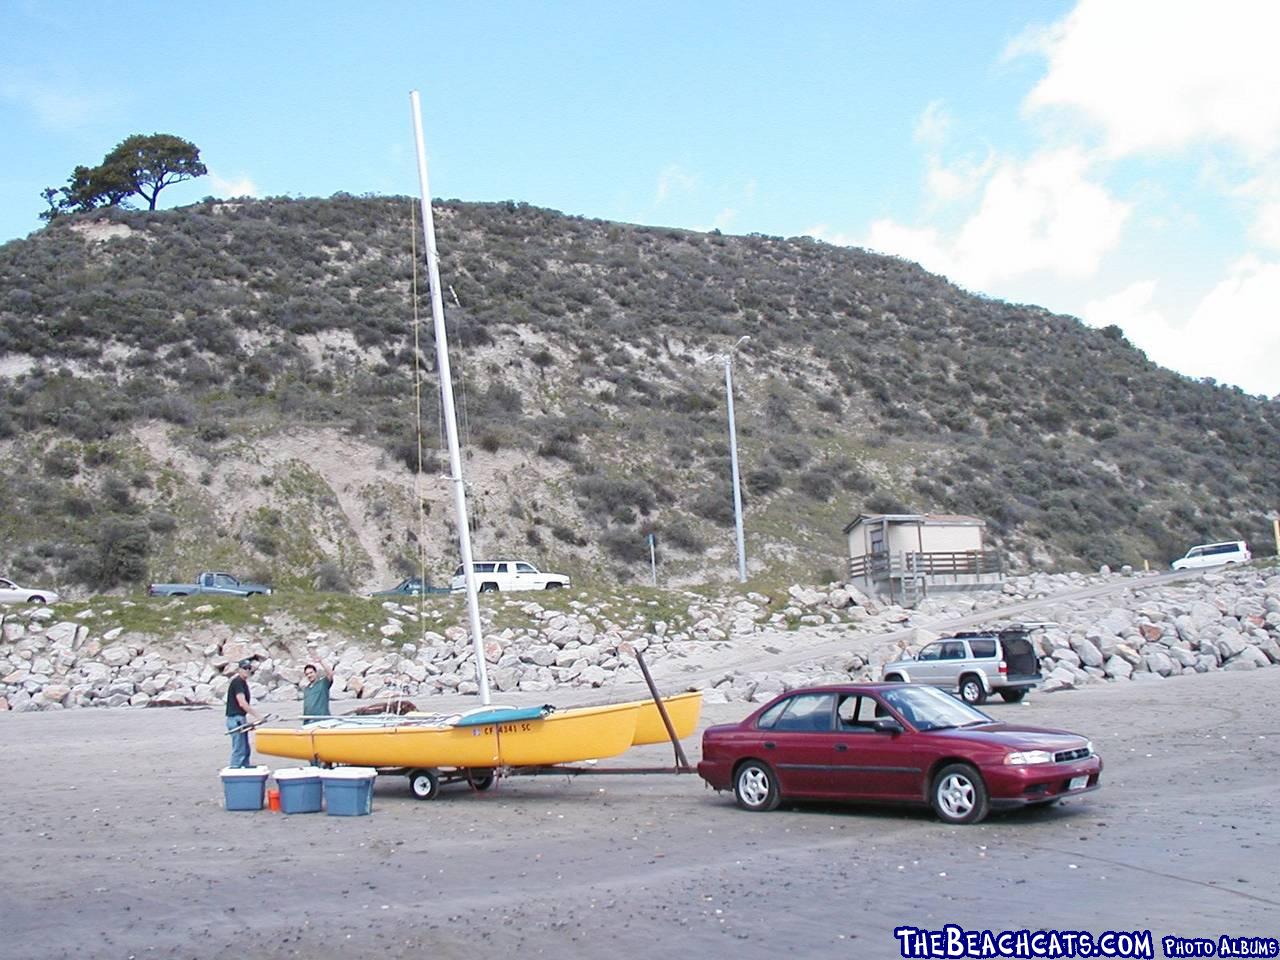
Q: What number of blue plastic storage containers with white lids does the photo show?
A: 3